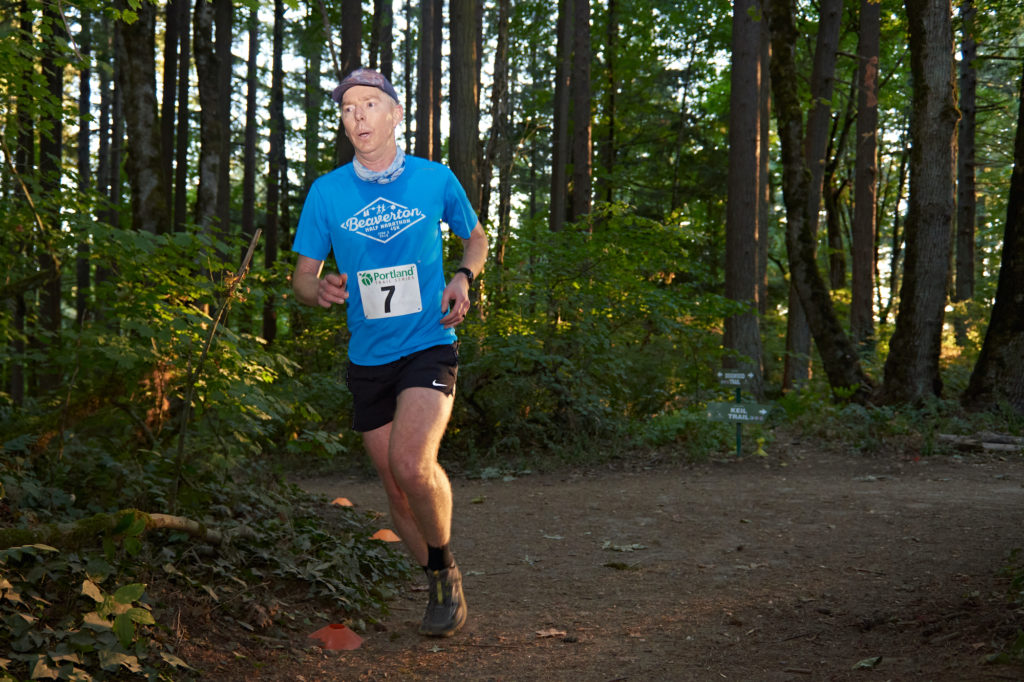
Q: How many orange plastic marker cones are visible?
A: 3